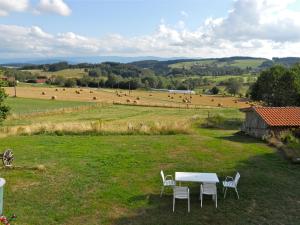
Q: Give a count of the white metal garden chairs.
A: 4